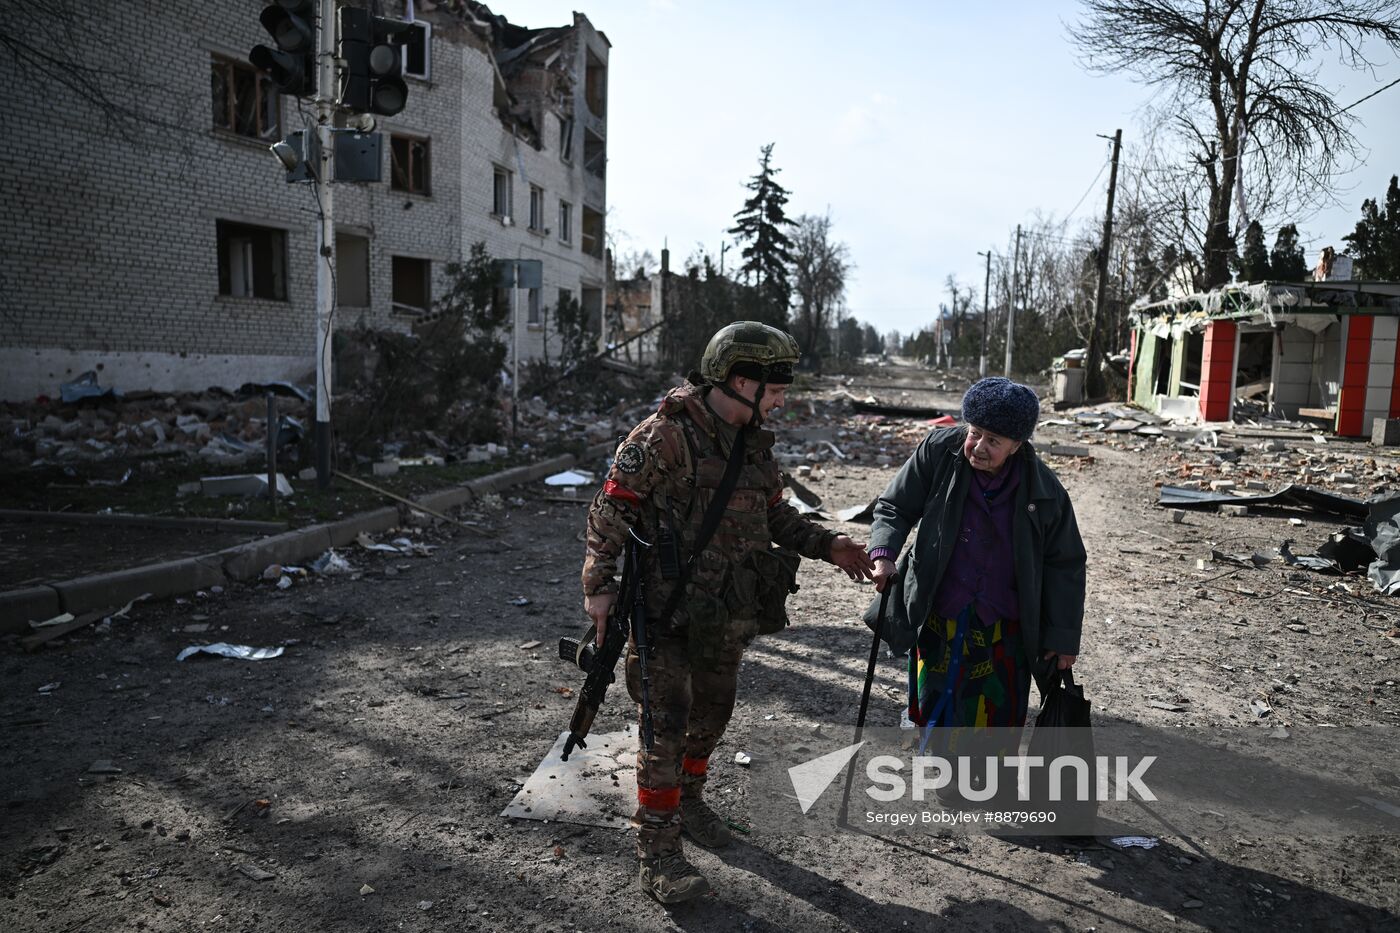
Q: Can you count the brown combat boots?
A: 2